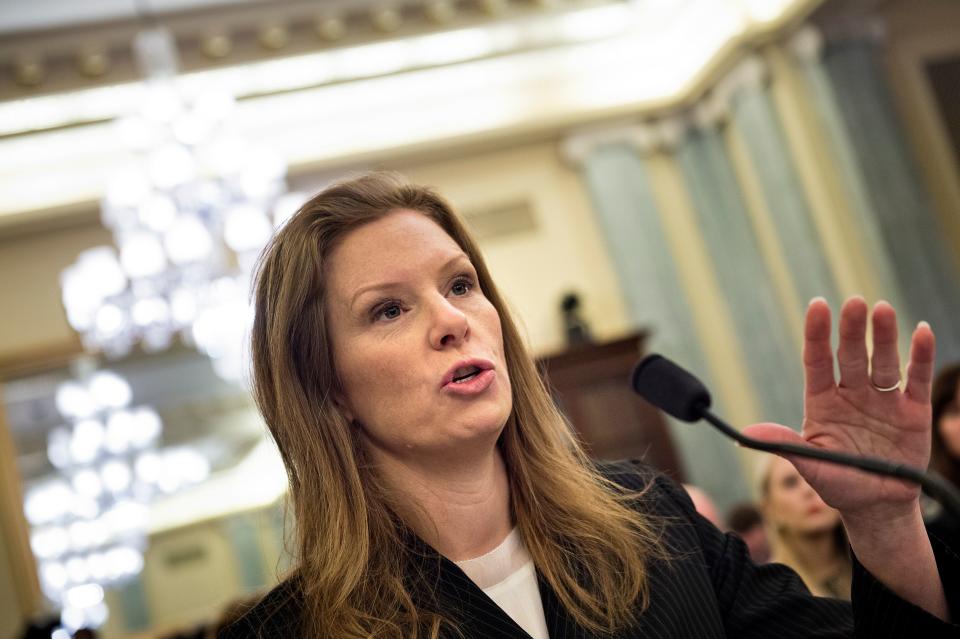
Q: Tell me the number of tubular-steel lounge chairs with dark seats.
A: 0